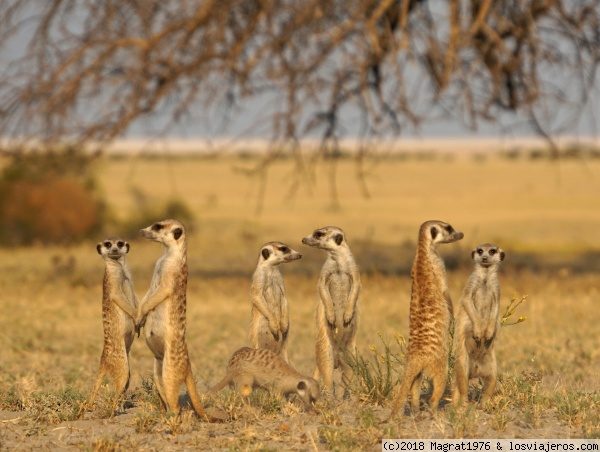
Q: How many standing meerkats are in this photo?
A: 6